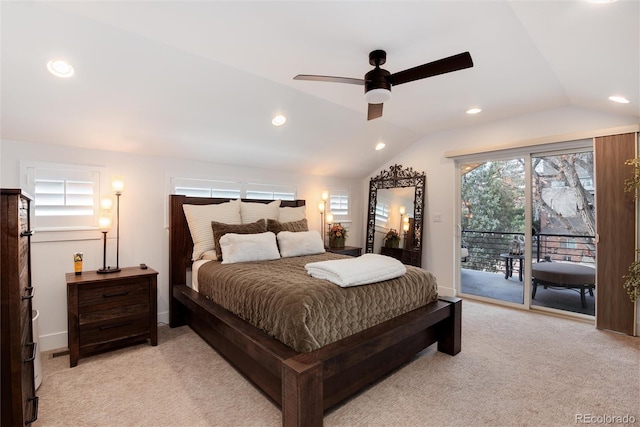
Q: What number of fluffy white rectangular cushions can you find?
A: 2